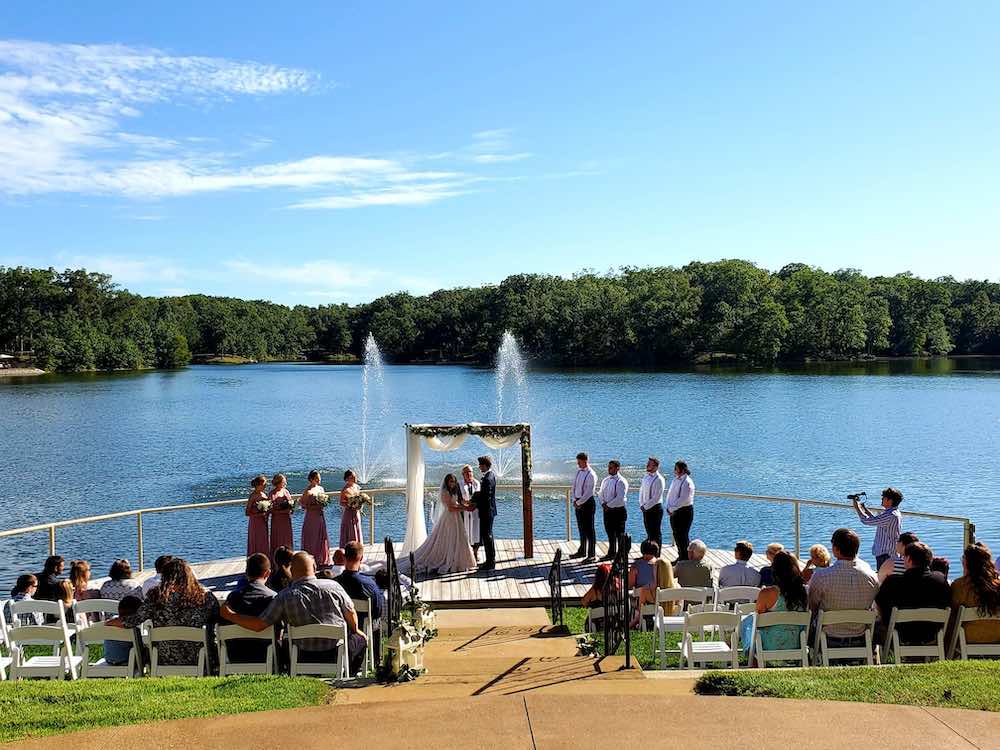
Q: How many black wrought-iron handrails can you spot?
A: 4